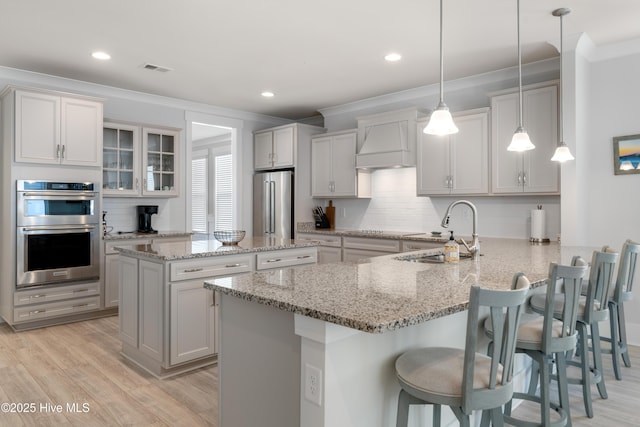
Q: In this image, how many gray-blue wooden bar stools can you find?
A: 4